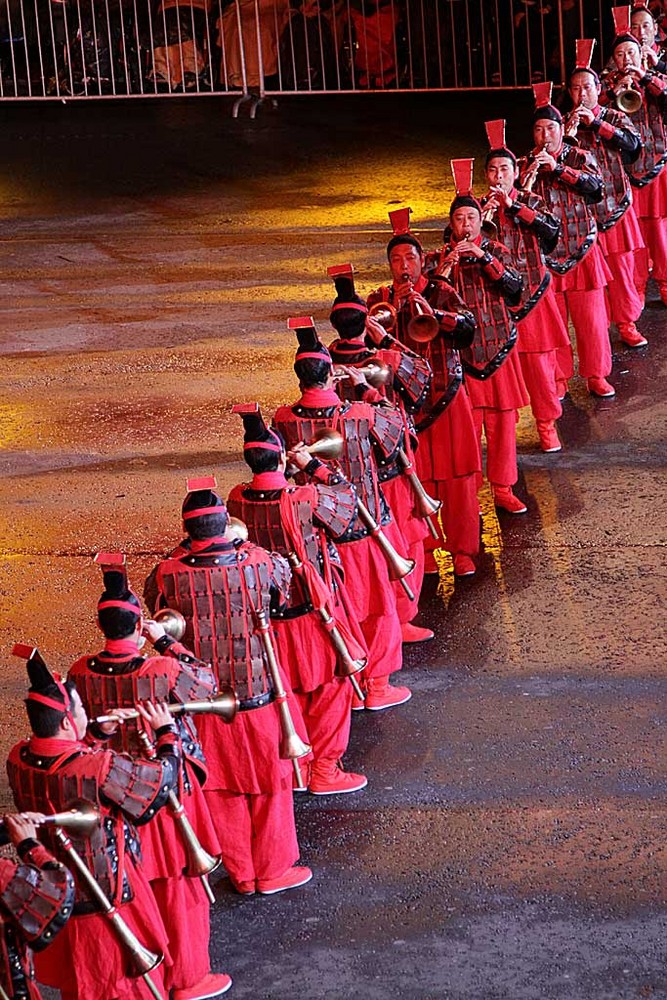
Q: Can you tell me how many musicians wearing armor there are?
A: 14